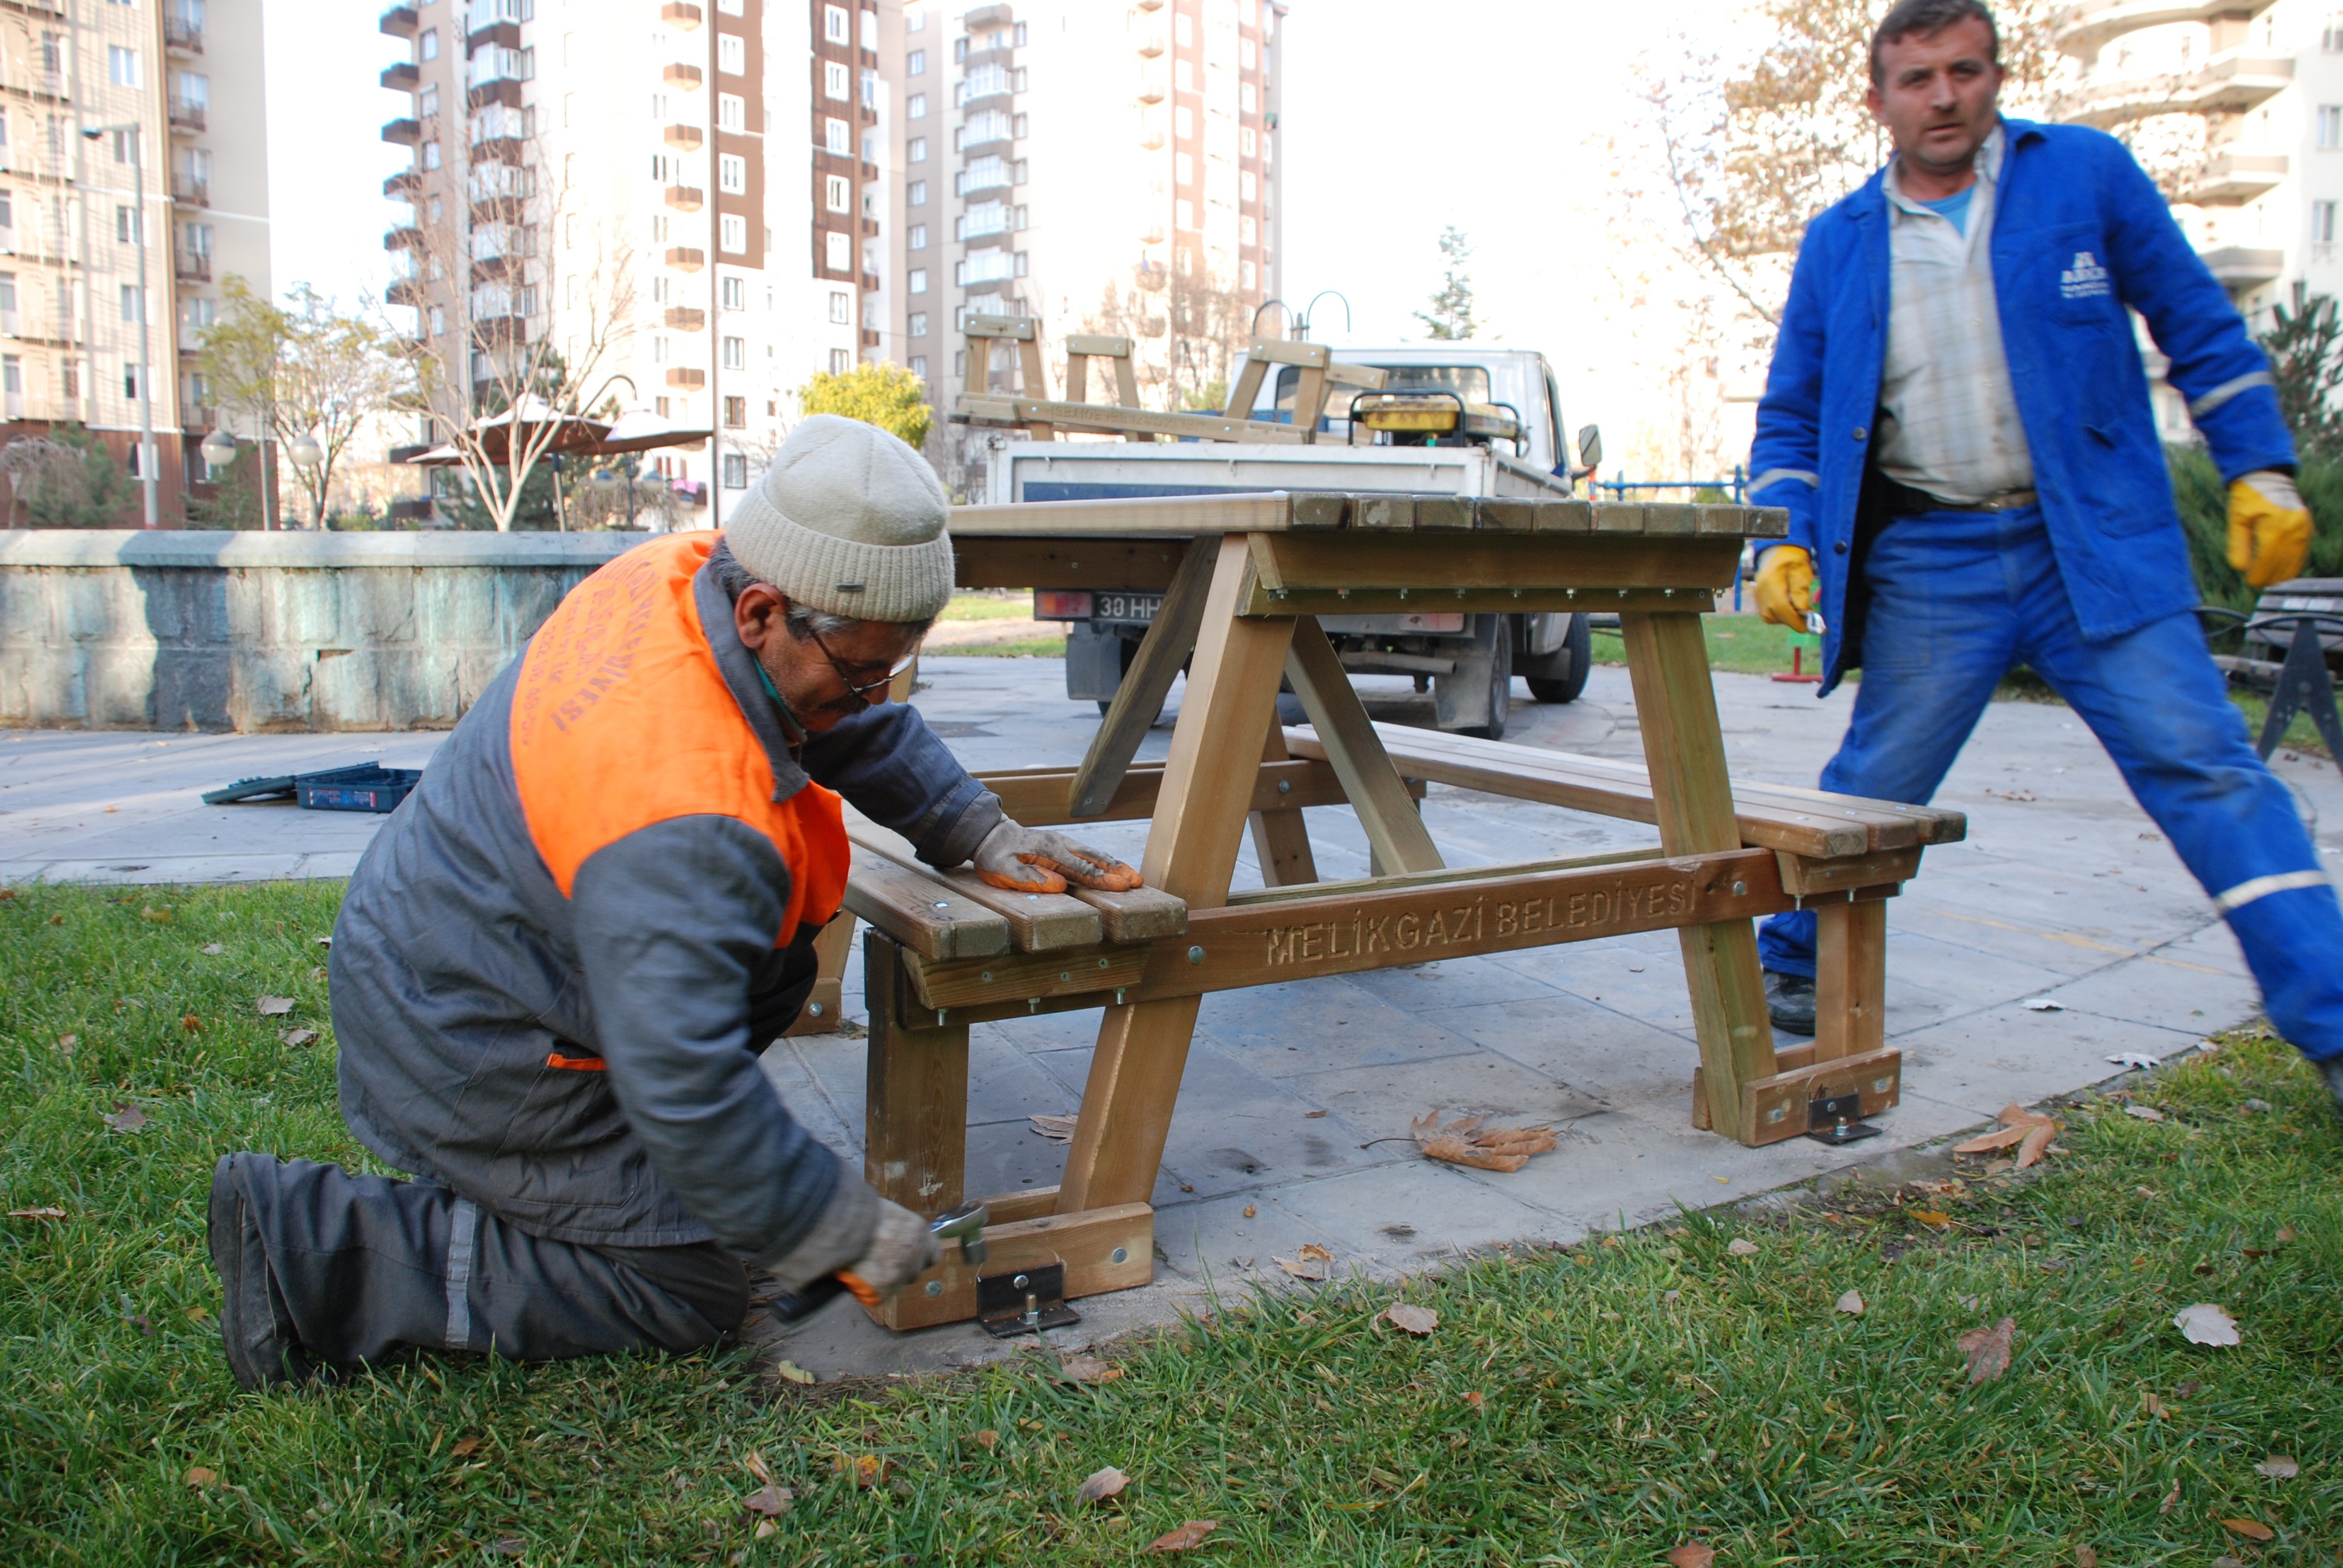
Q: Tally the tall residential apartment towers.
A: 4